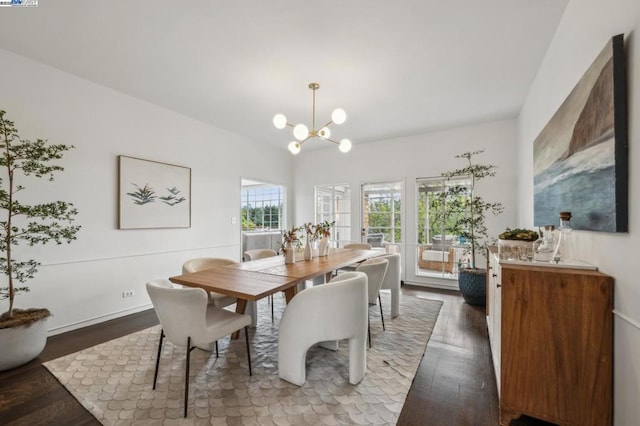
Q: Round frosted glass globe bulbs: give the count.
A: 6